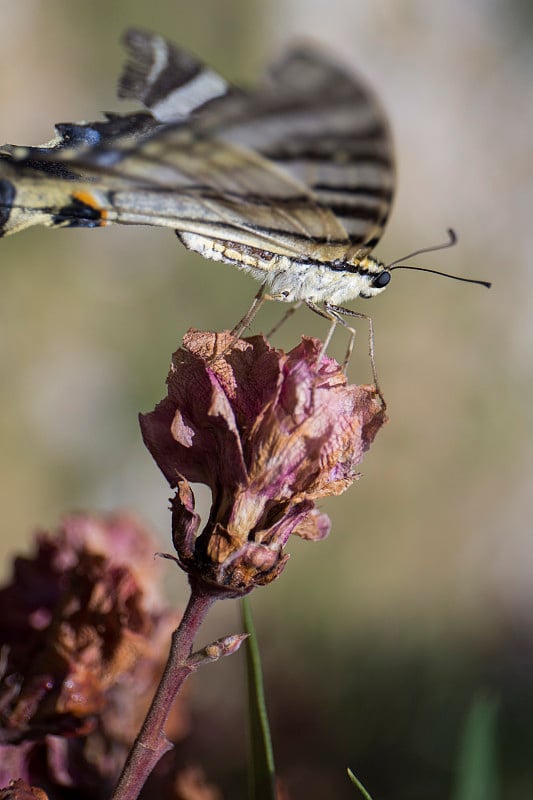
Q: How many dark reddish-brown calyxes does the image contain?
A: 1